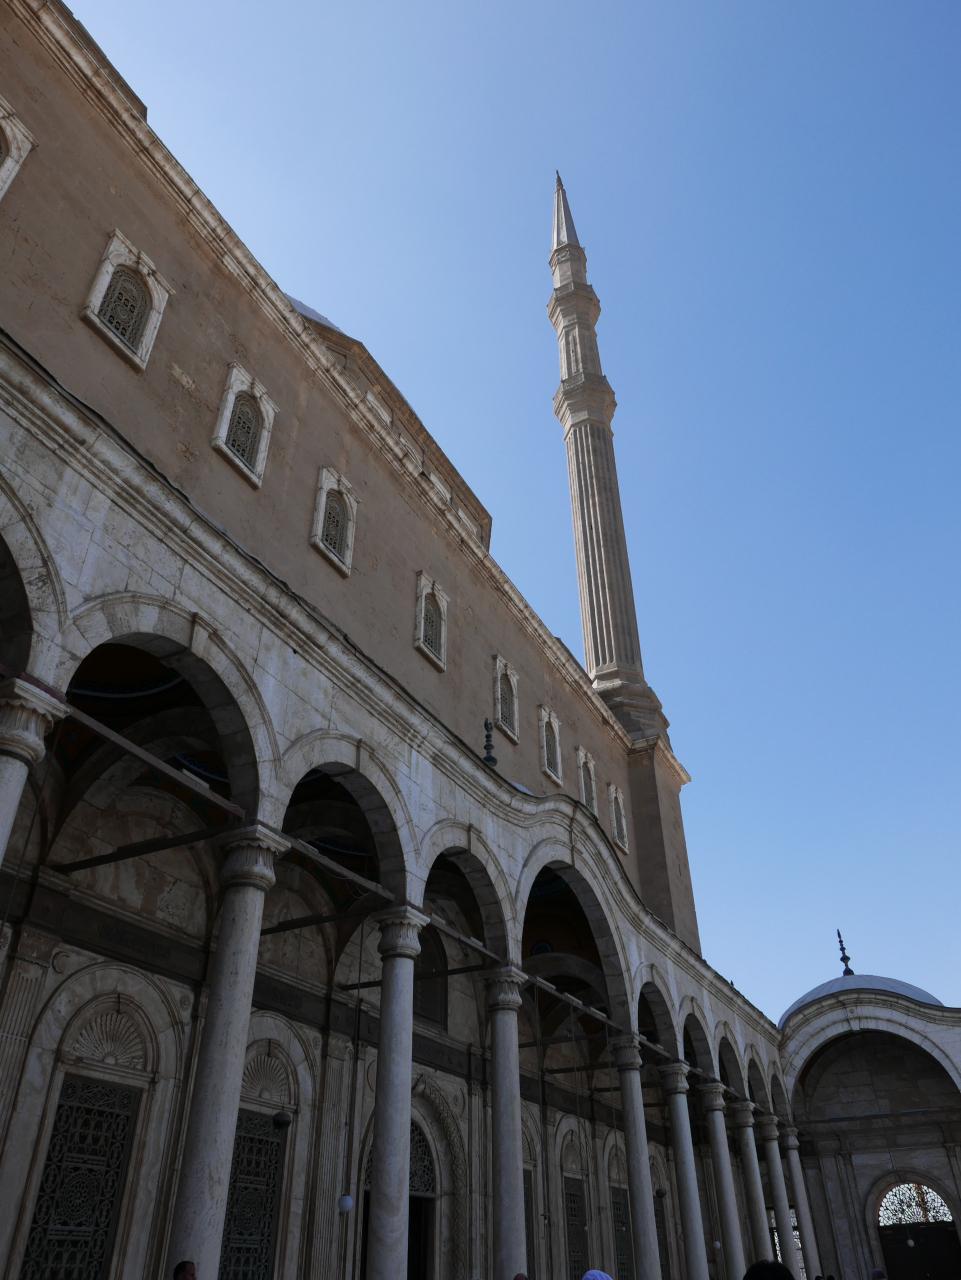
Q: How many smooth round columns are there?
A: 10